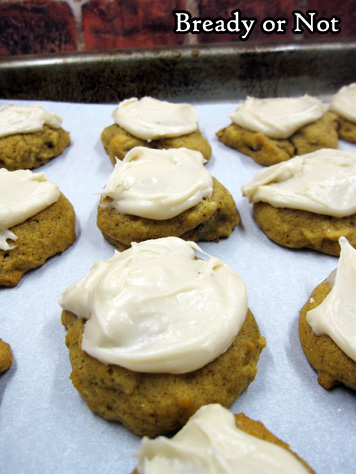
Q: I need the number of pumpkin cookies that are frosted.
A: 10